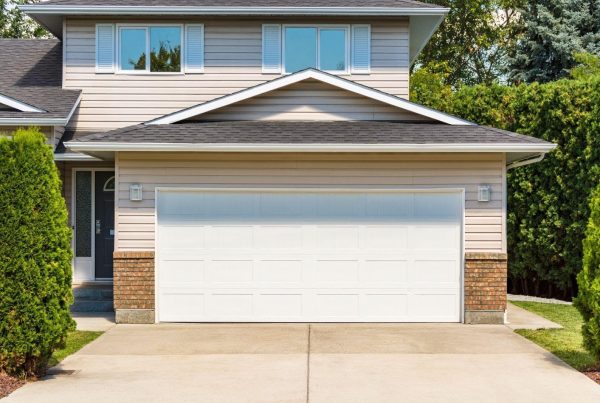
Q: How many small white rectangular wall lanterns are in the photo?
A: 2